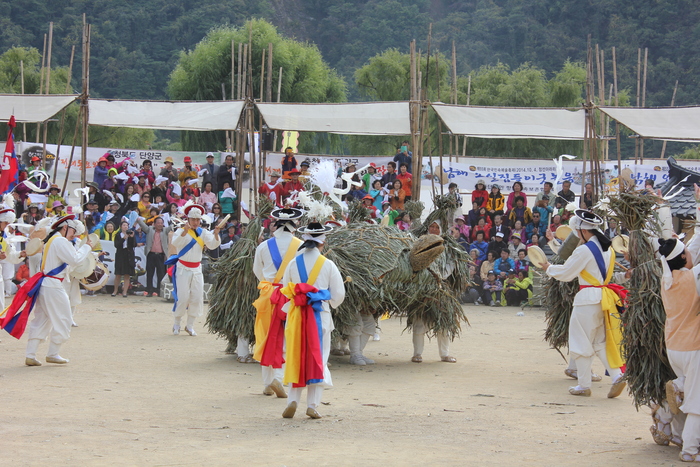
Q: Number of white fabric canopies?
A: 5